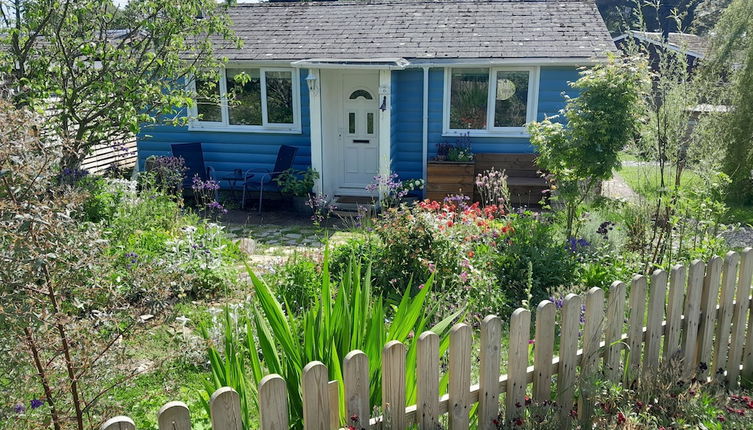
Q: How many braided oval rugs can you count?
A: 0